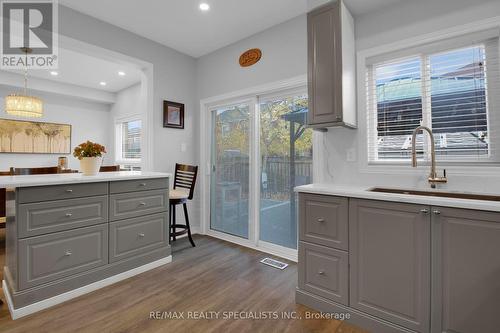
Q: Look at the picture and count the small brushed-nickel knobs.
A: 11